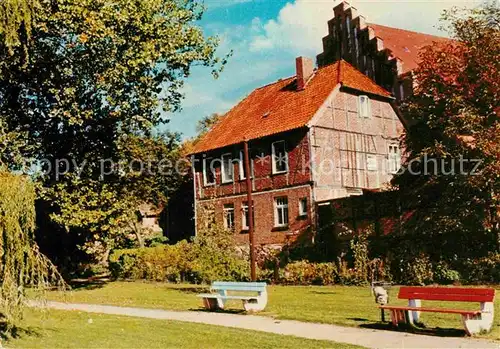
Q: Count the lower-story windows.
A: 4